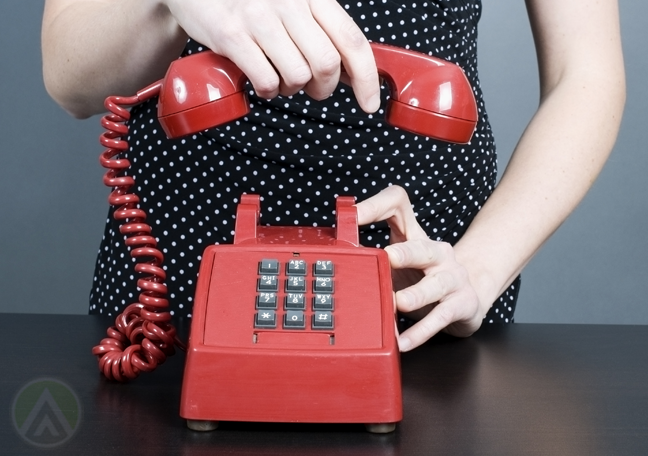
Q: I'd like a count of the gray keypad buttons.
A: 12